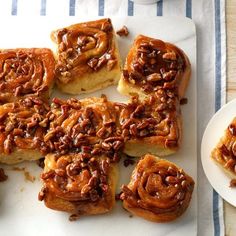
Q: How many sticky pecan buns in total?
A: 9